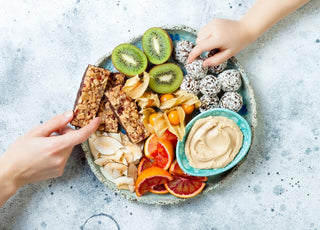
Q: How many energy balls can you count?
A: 8